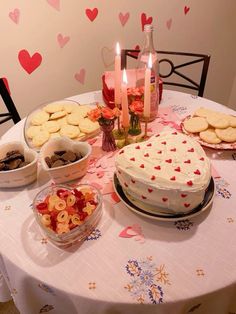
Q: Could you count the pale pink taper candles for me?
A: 3